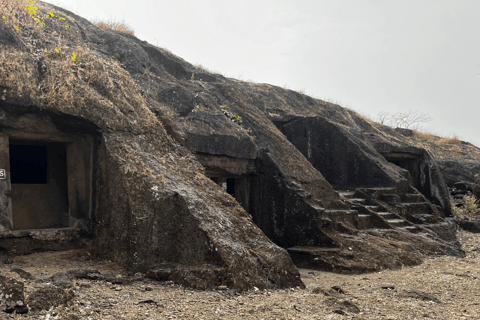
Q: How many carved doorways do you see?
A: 3